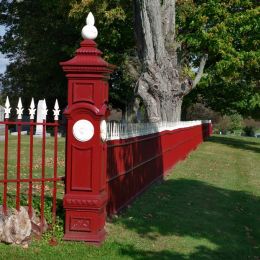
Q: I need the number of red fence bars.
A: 5